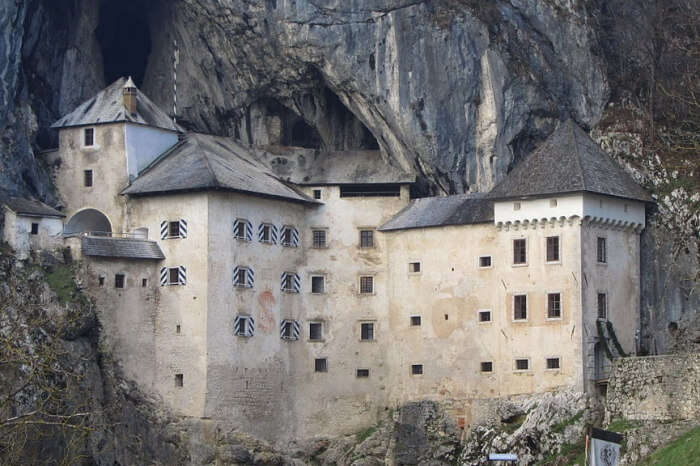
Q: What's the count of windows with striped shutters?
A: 9